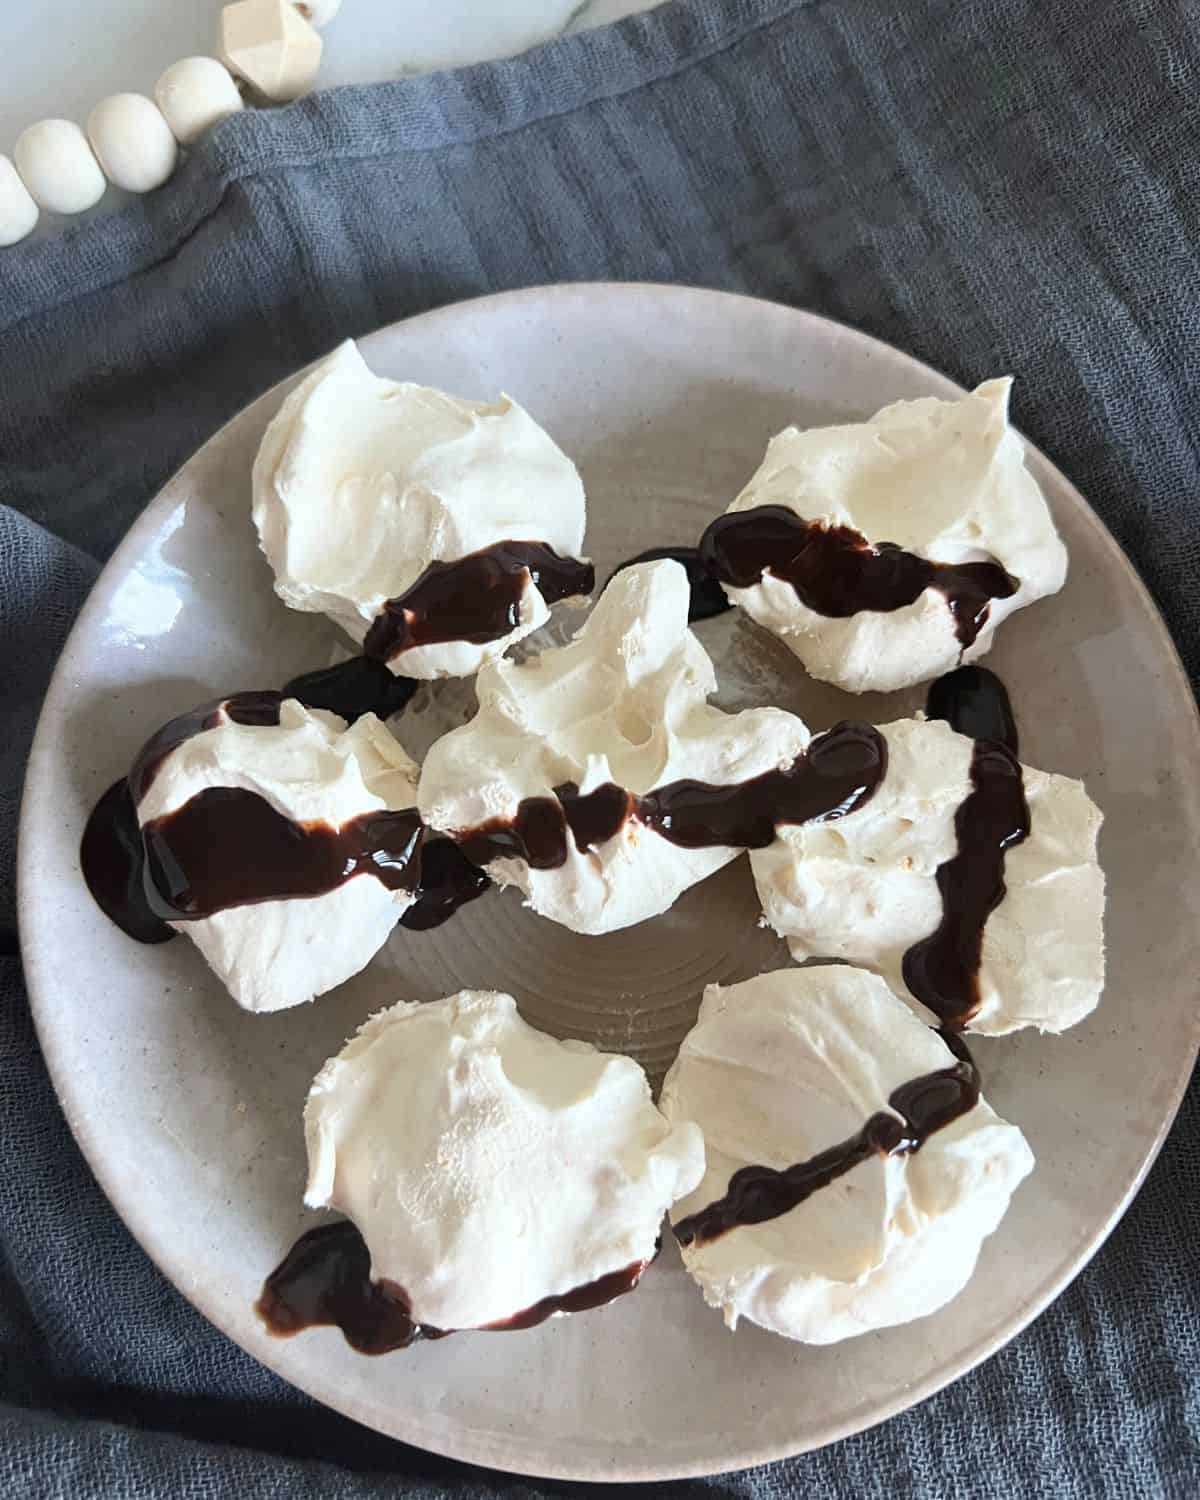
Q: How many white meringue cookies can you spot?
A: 7